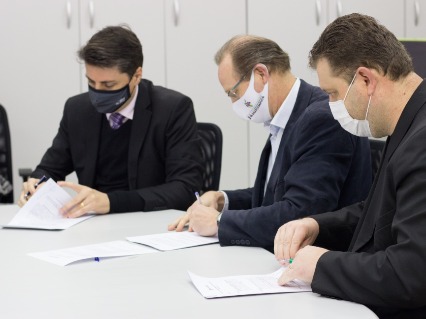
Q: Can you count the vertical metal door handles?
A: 6